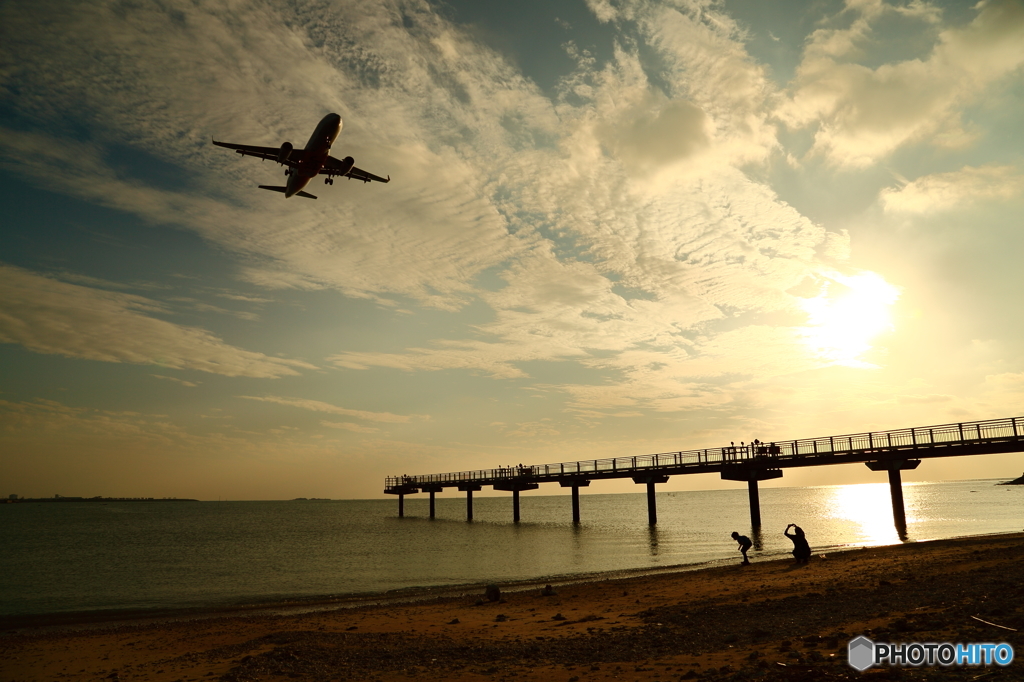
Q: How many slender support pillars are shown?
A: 8